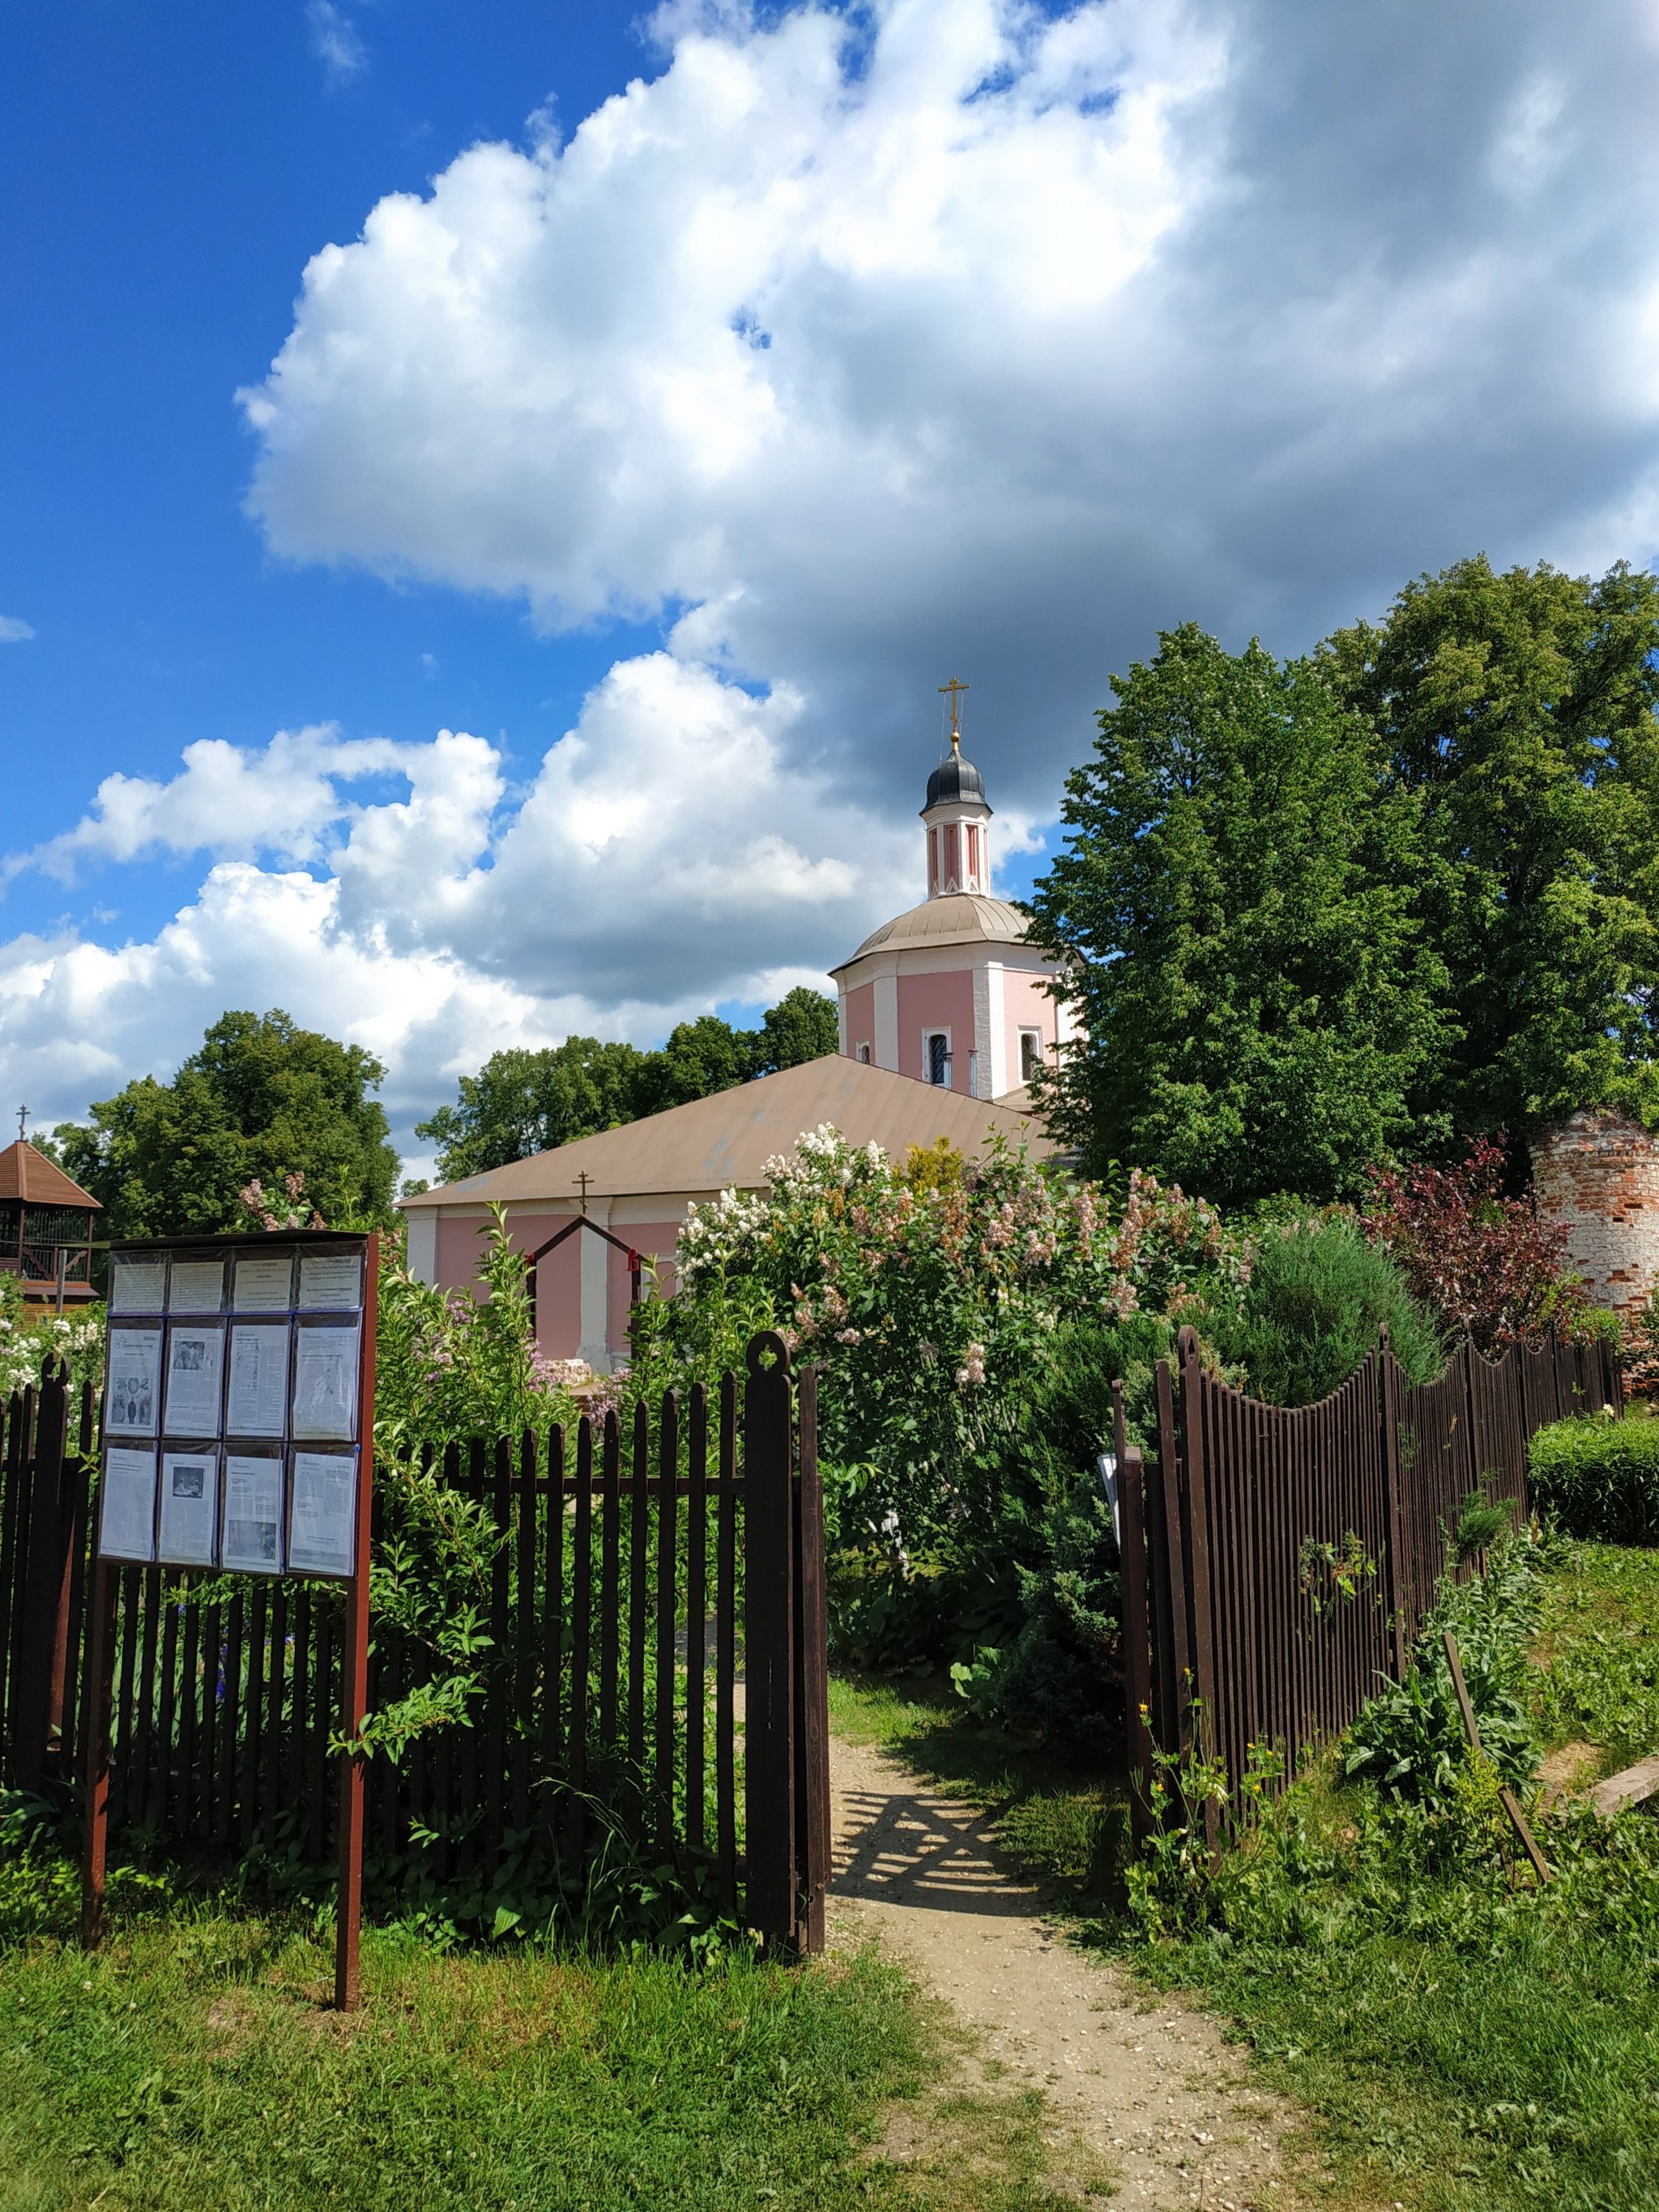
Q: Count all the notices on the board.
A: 12